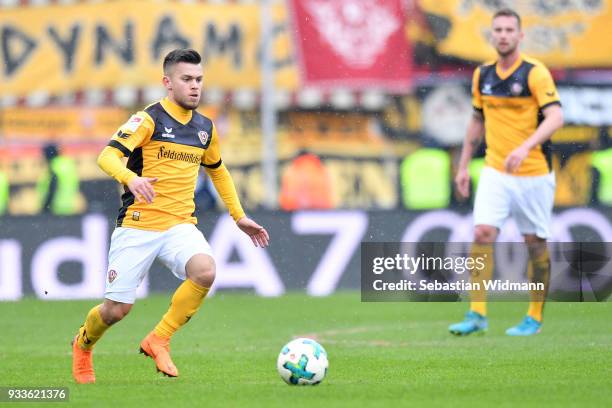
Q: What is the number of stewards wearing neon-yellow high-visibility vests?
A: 5